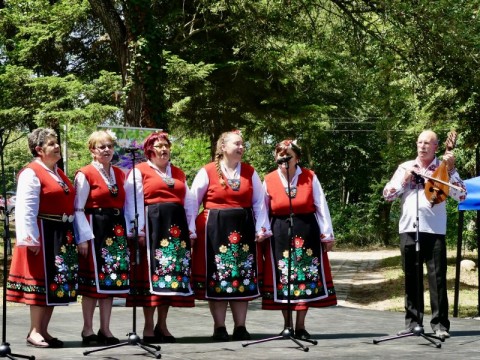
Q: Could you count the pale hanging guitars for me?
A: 0